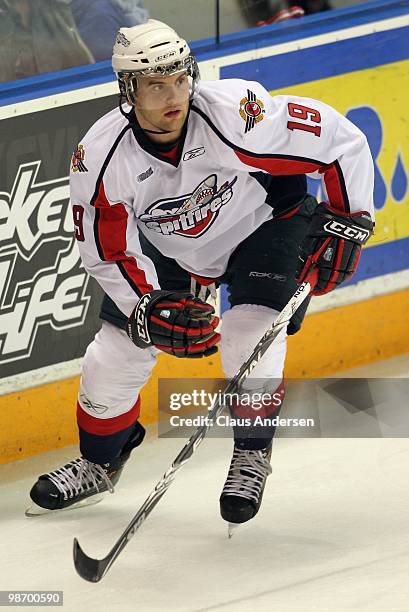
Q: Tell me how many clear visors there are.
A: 1